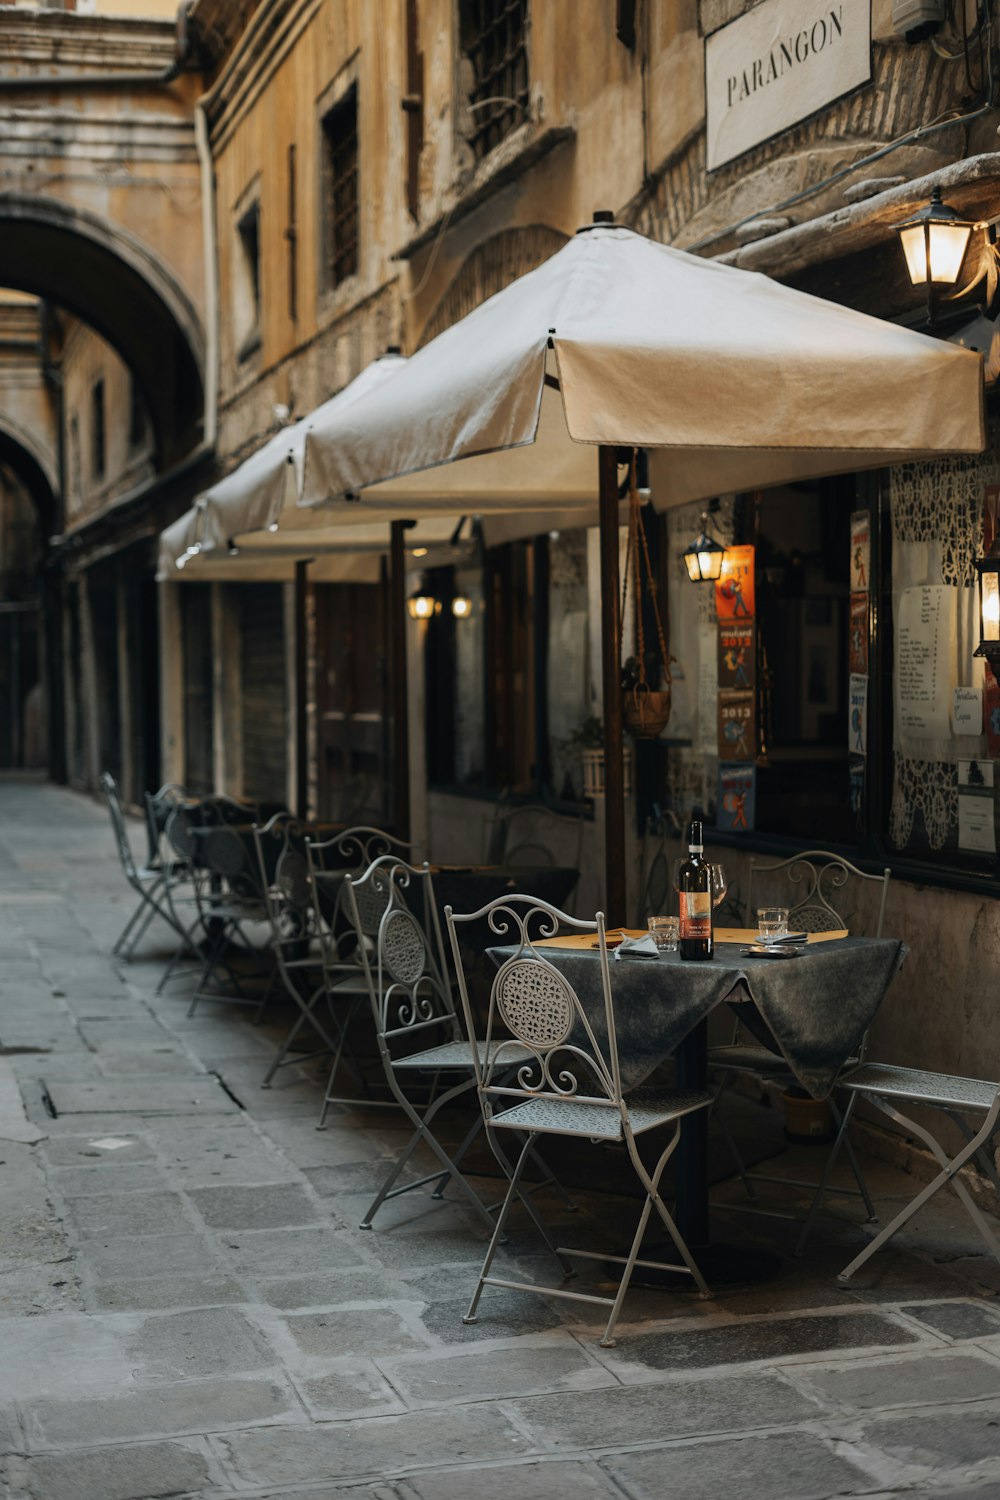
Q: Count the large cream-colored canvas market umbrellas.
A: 3